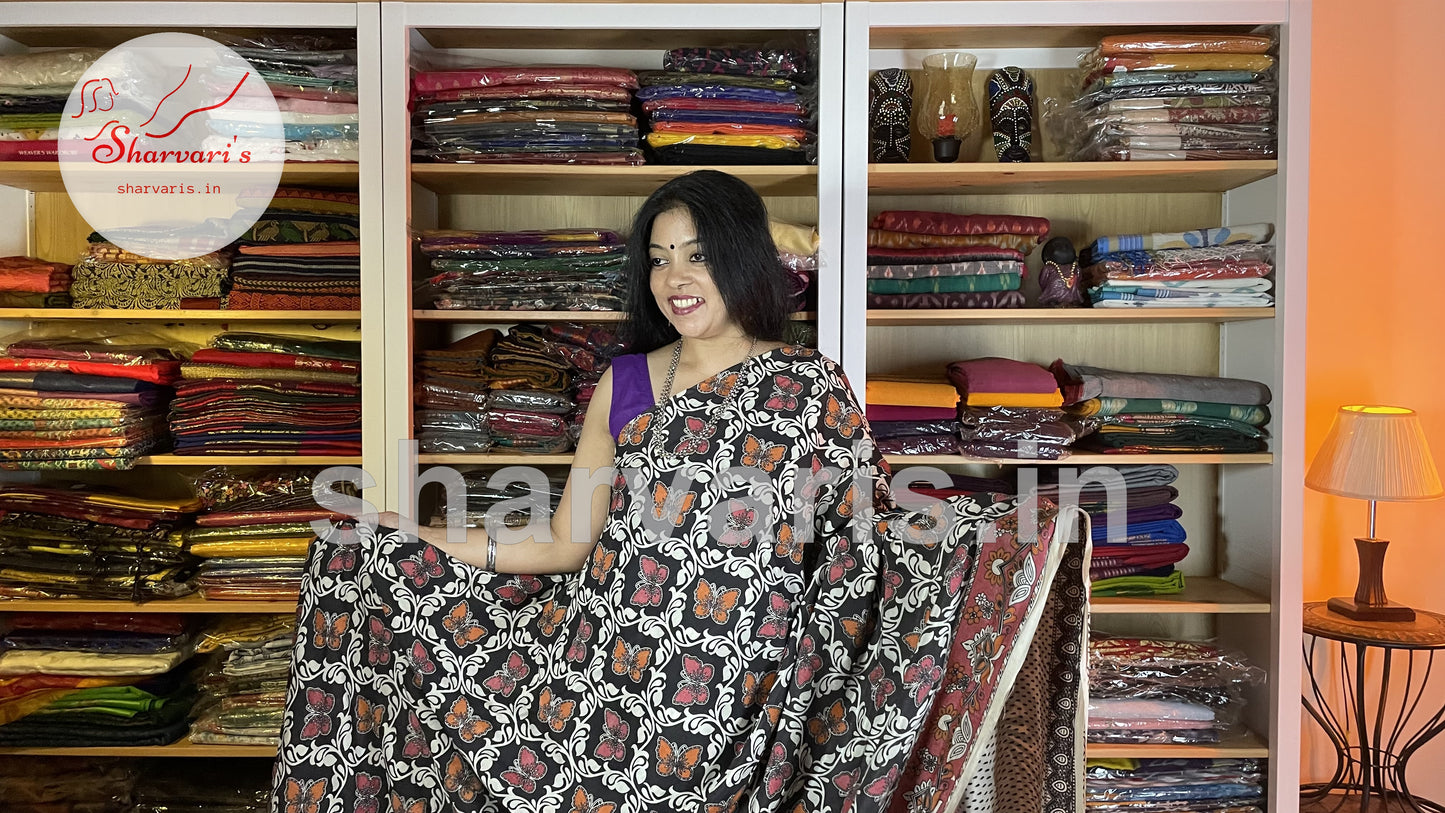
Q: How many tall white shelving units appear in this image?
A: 3